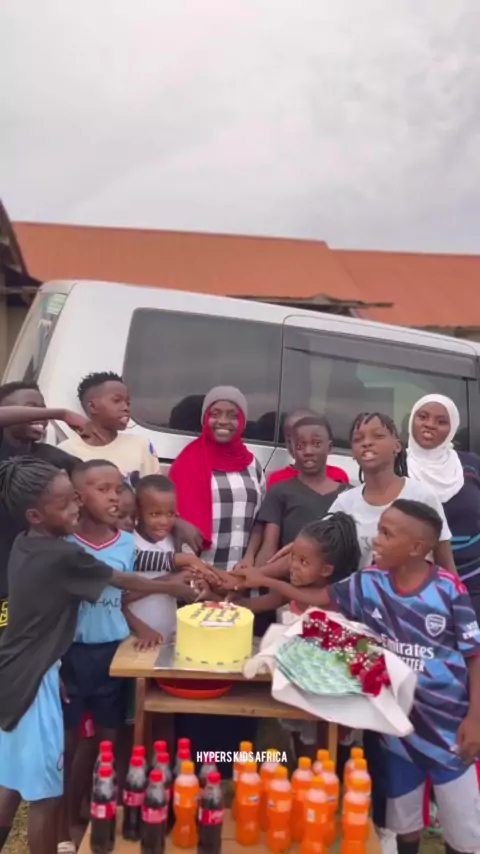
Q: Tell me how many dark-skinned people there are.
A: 13